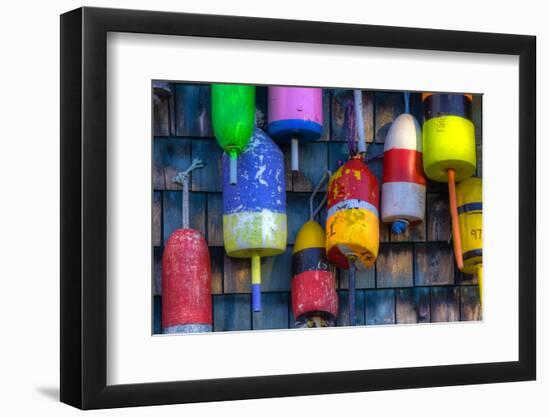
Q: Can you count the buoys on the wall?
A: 9